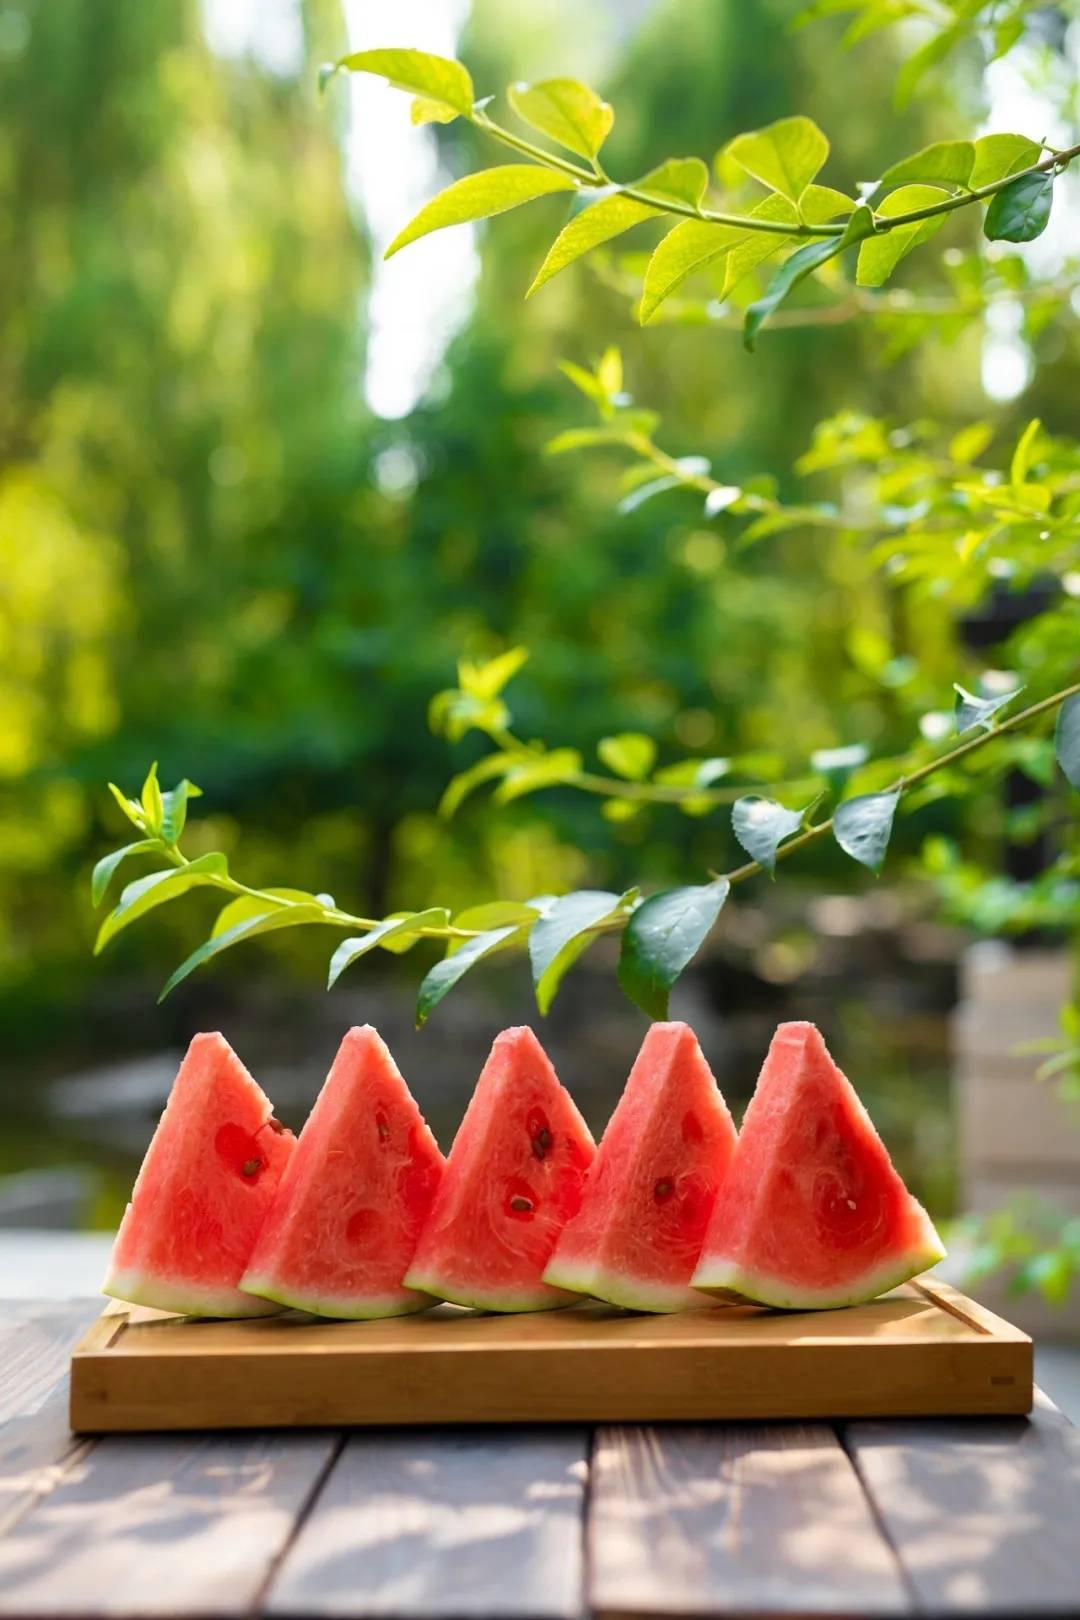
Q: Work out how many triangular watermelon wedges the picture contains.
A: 5